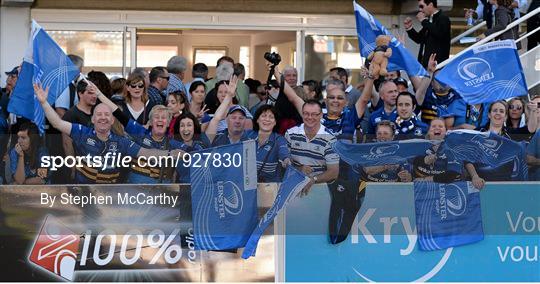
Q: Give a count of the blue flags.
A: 8